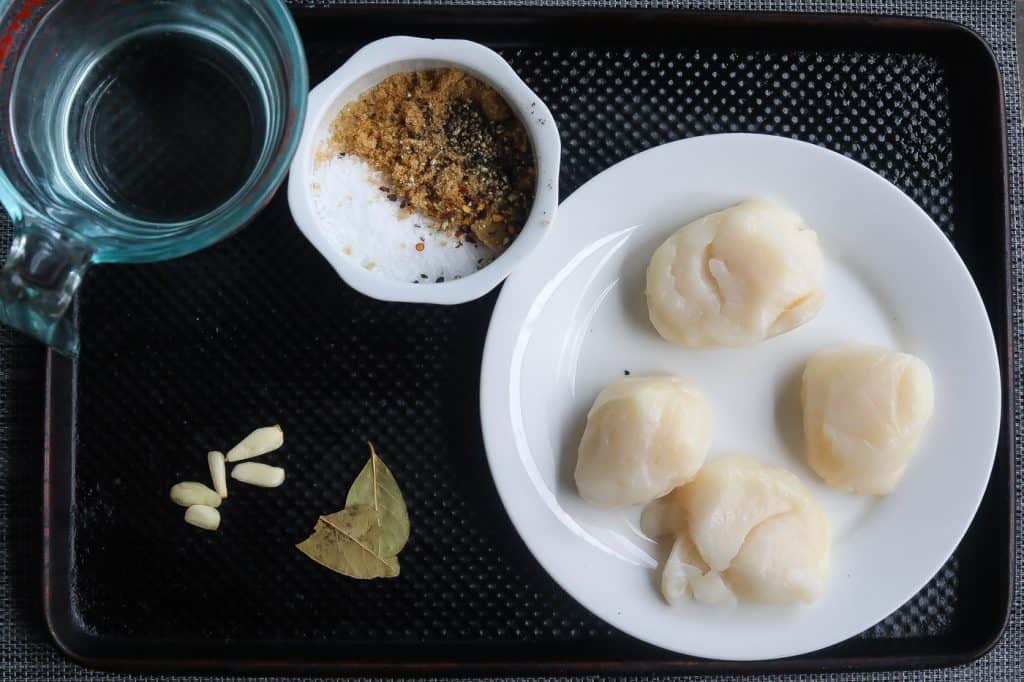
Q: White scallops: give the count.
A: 4